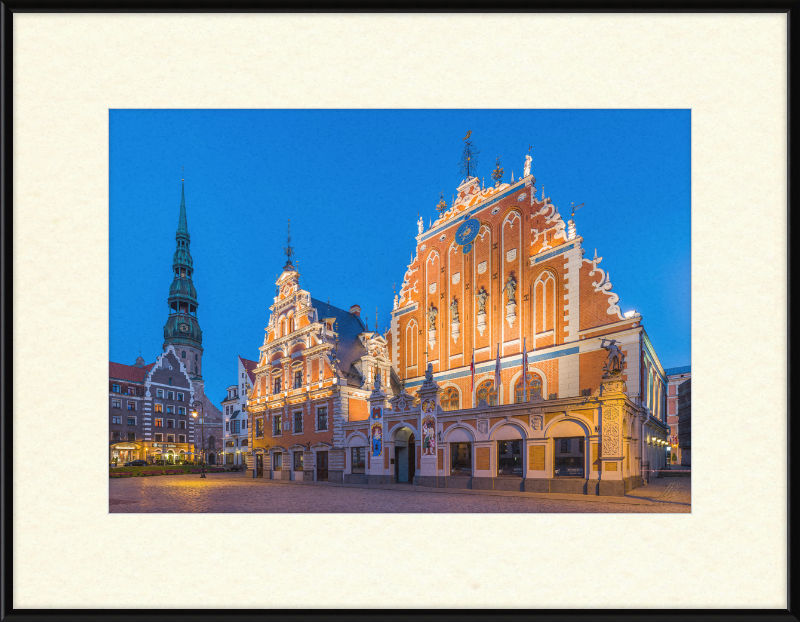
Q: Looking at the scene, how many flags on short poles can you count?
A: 3